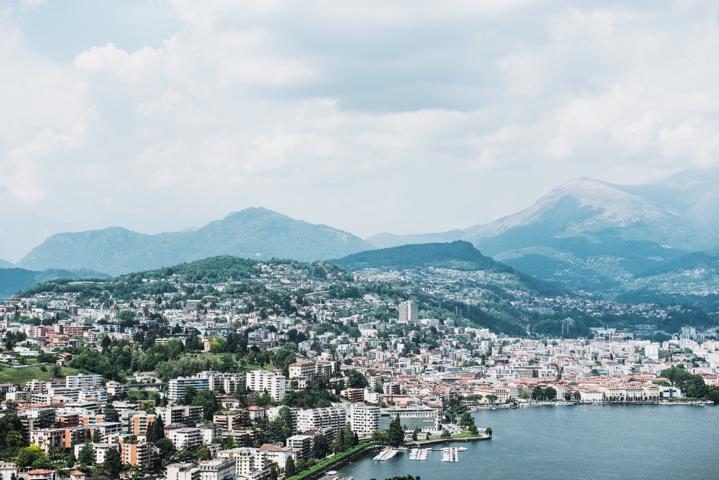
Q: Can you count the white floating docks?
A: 3